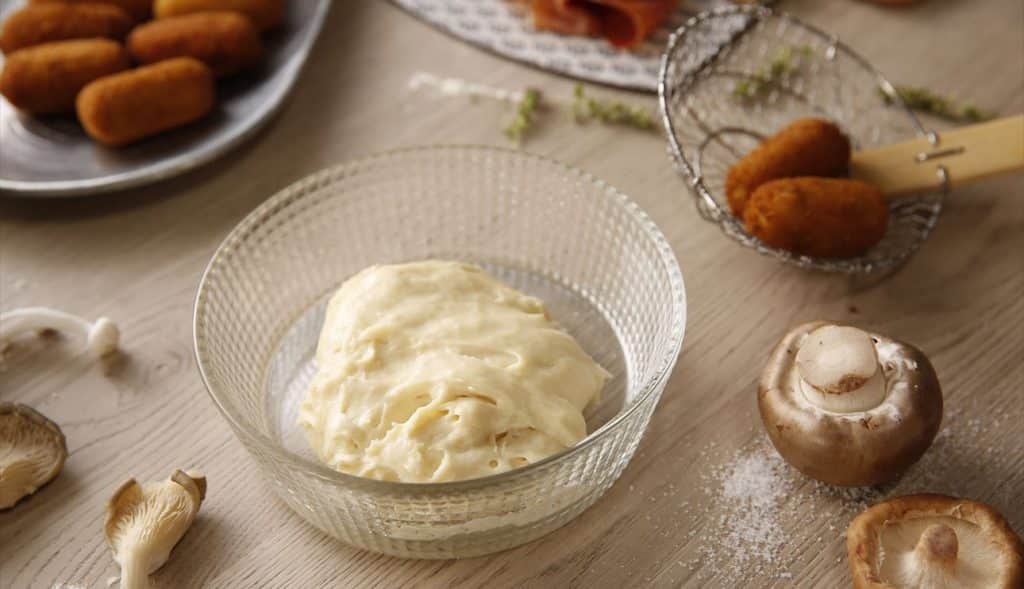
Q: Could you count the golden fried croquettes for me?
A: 8